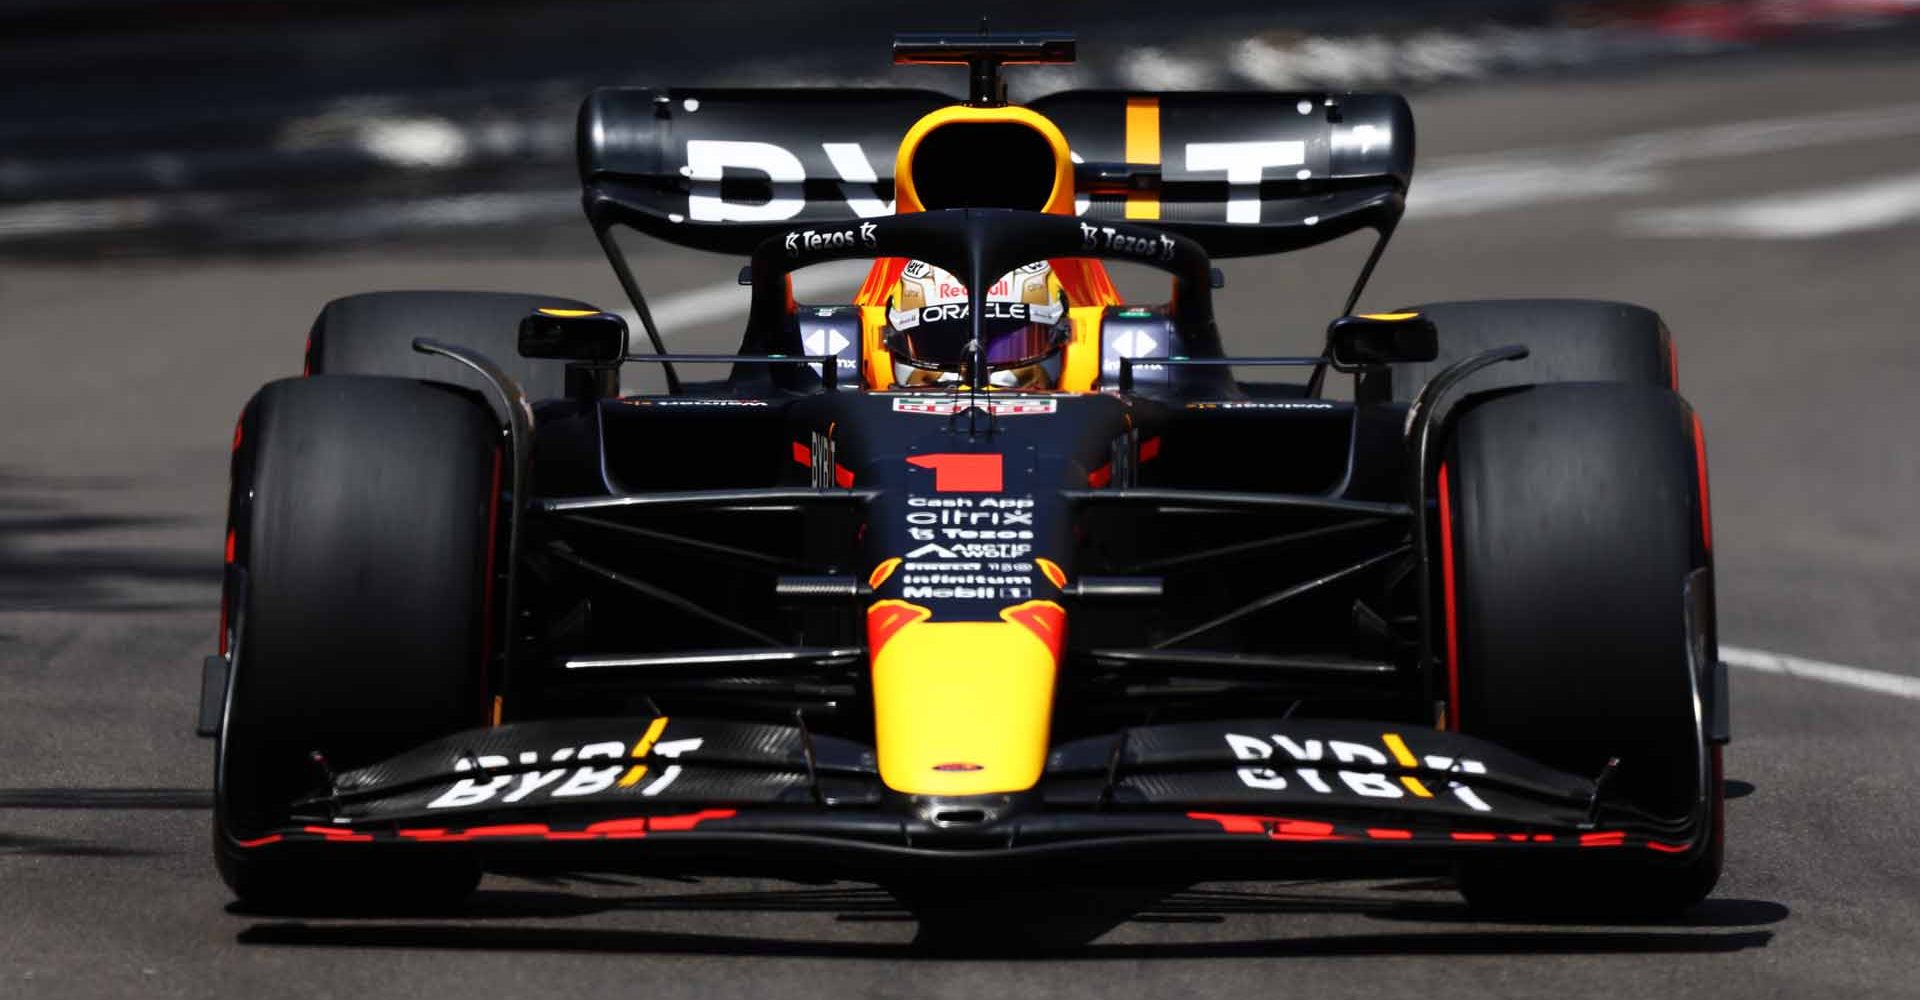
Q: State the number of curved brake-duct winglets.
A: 2